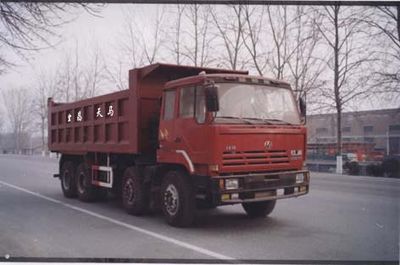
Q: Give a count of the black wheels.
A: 5